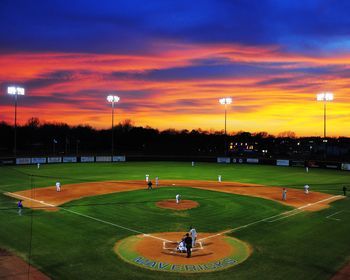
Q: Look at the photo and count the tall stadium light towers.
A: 4